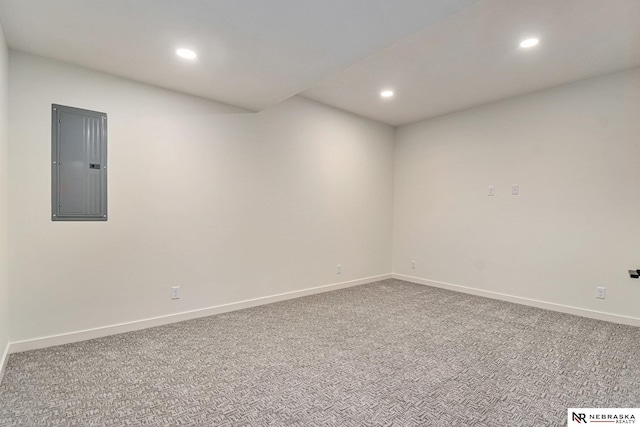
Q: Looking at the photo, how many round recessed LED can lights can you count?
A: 3